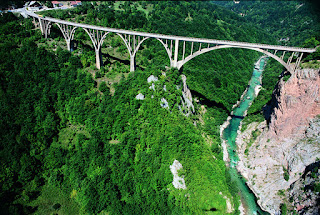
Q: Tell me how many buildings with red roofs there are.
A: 2